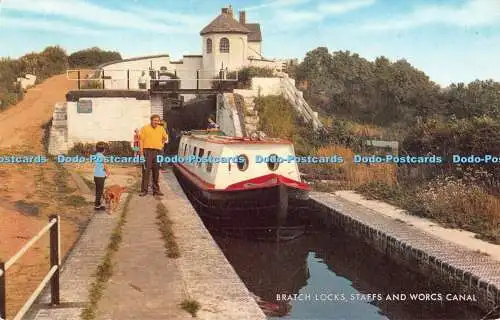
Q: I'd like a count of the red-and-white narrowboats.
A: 1